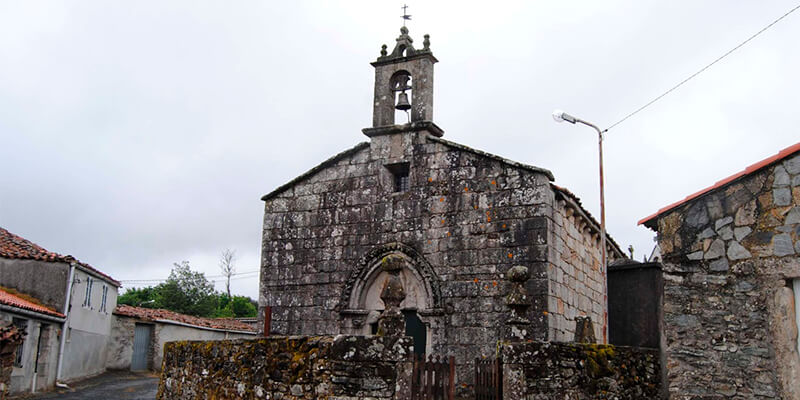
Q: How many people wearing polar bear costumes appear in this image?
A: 0